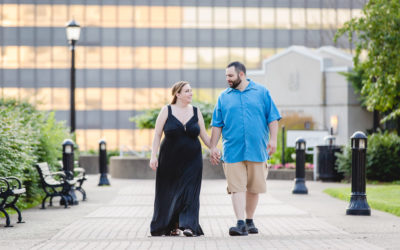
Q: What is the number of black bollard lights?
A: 4